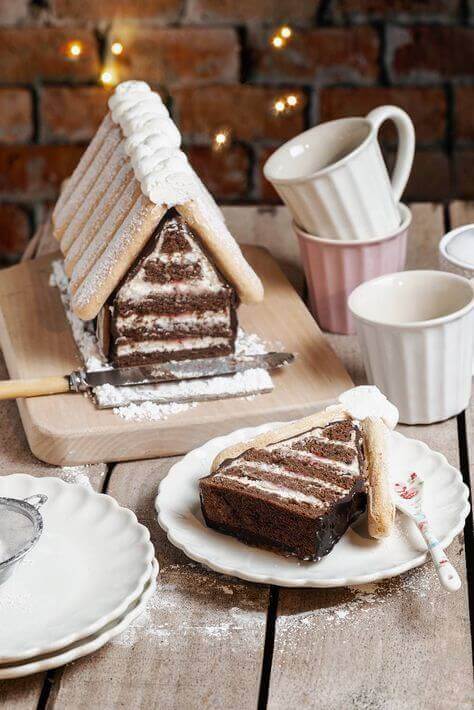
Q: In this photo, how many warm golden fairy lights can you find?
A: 8